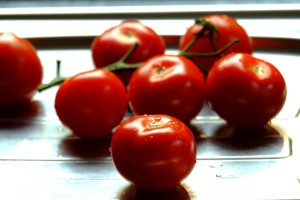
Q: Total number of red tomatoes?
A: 7